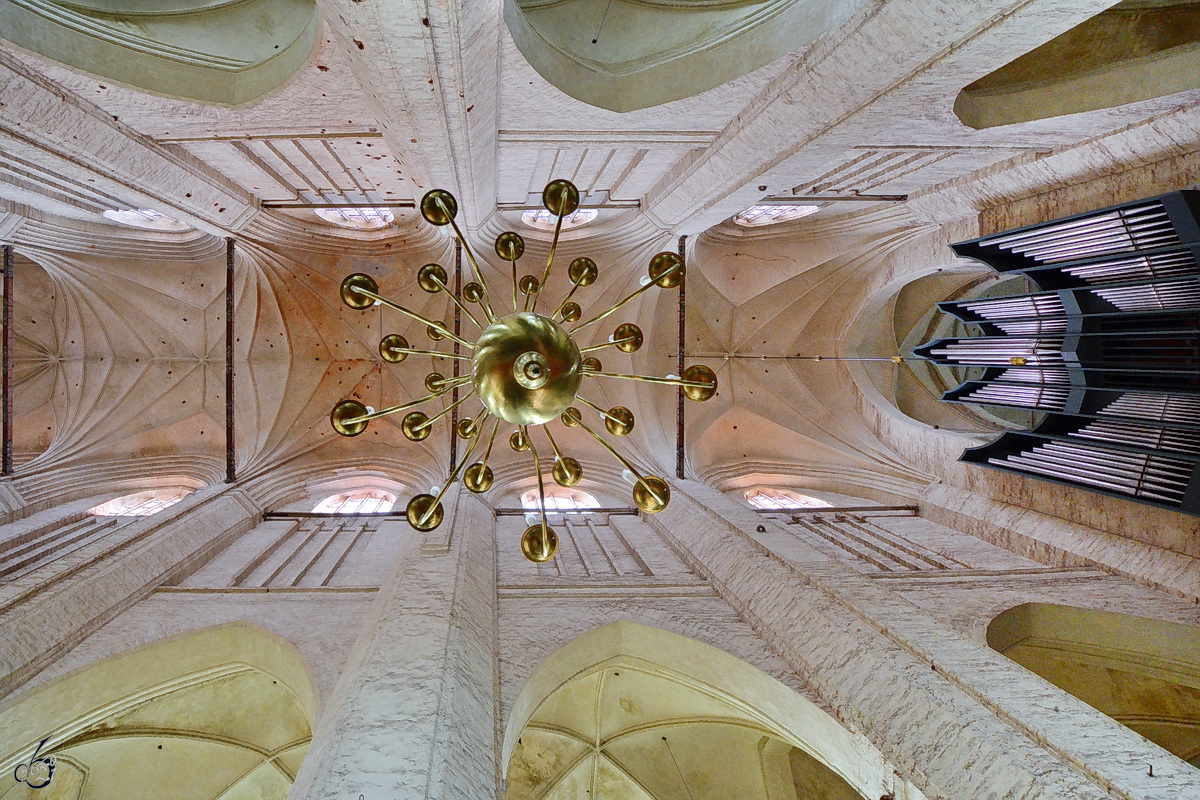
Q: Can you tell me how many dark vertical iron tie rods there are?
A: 4